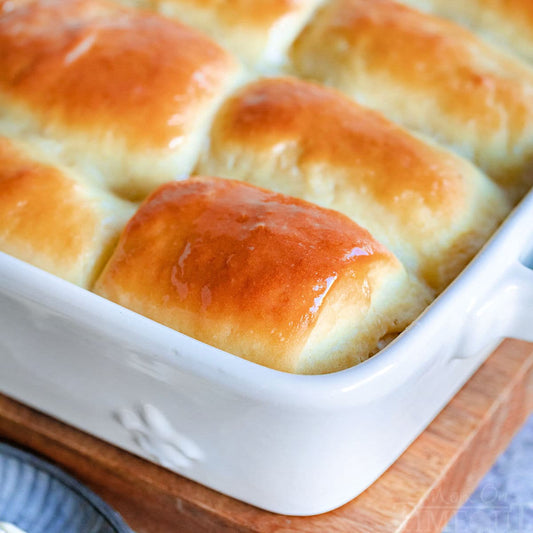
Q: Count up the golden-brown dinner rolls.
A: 7